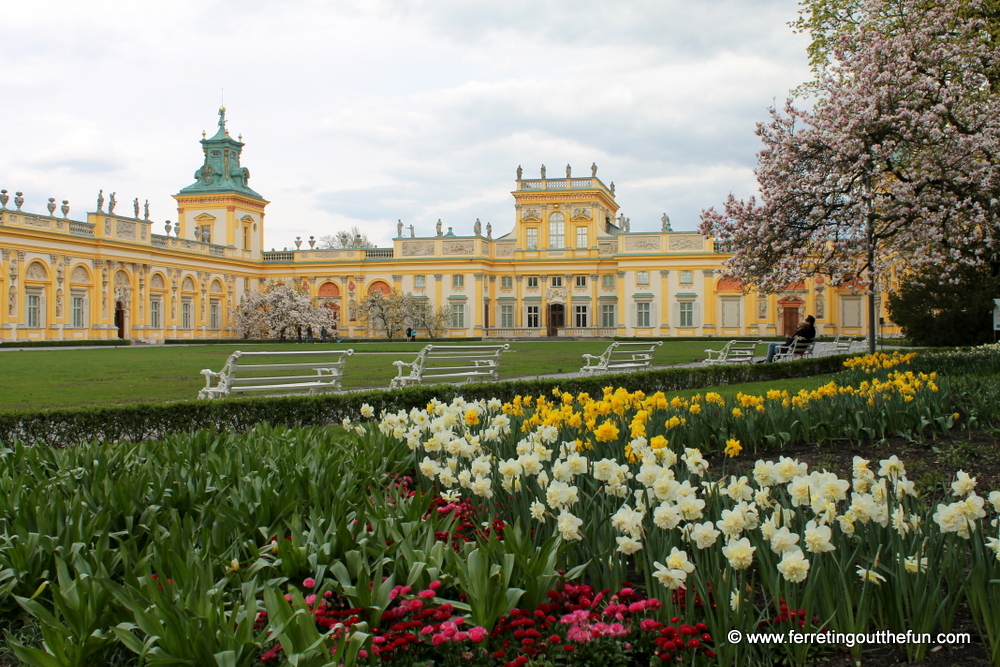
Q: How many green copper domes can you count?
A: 1